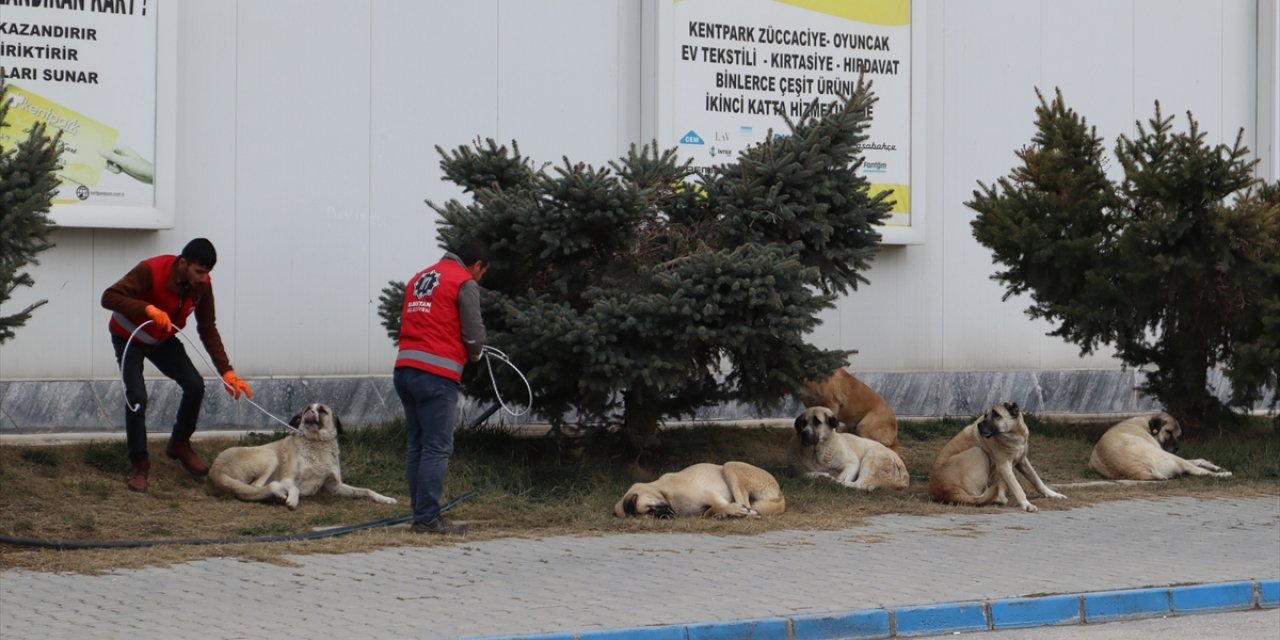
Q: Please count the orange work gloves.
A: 2